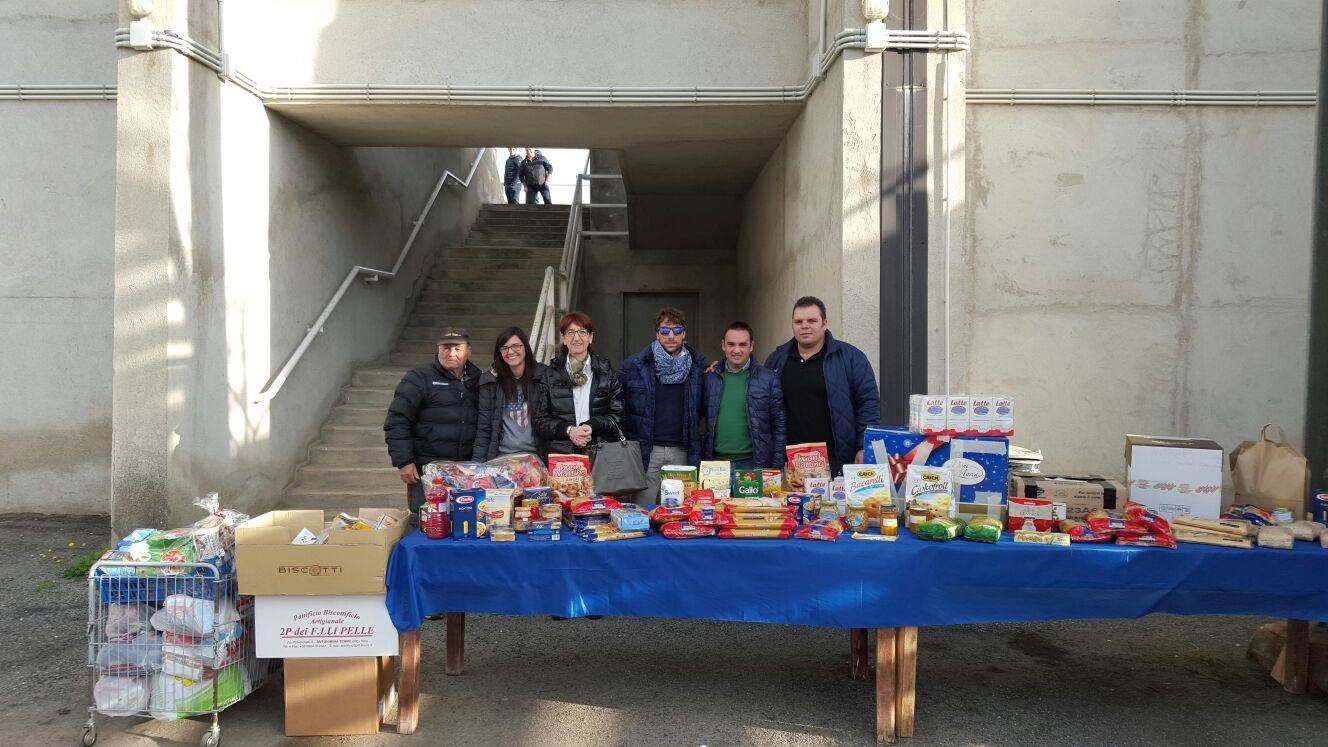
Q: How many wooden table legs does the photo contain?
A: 6